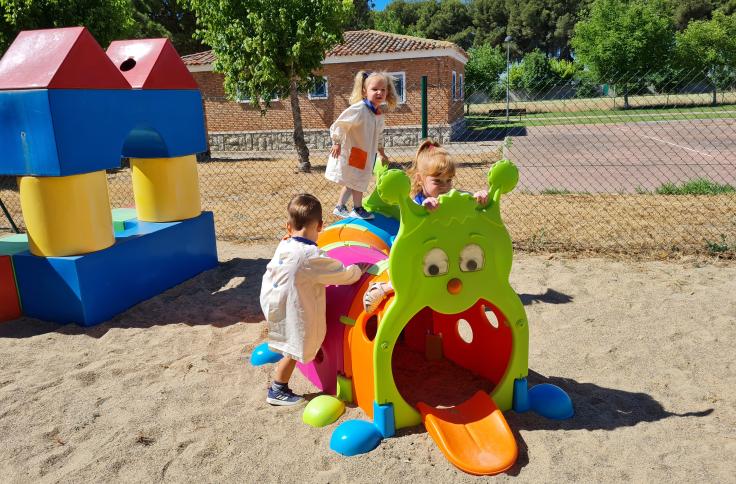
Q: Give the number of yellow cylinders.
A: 2